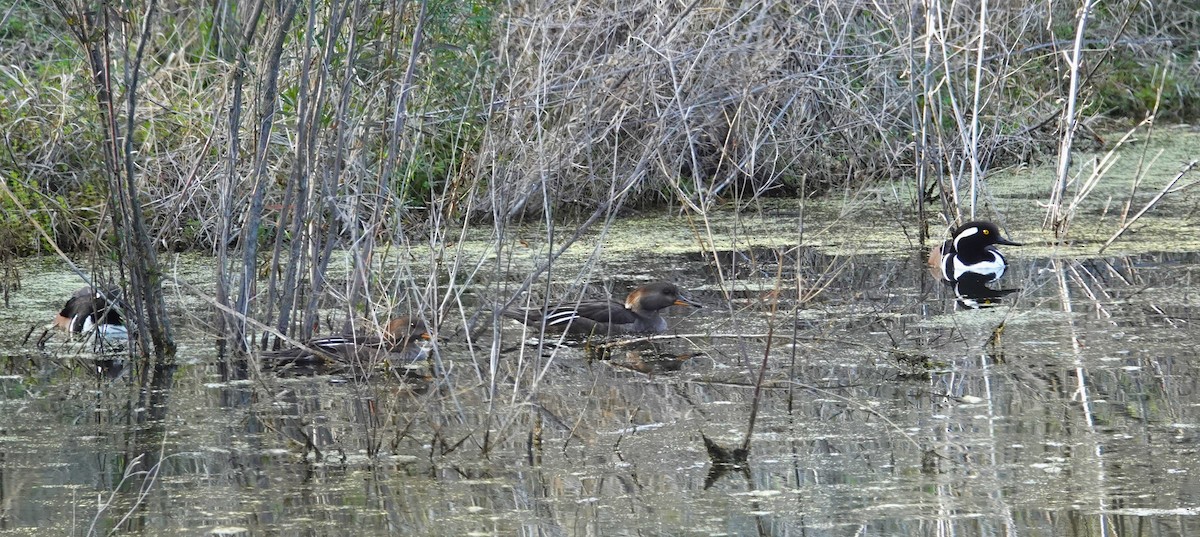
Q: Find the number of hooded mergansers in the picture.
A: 4